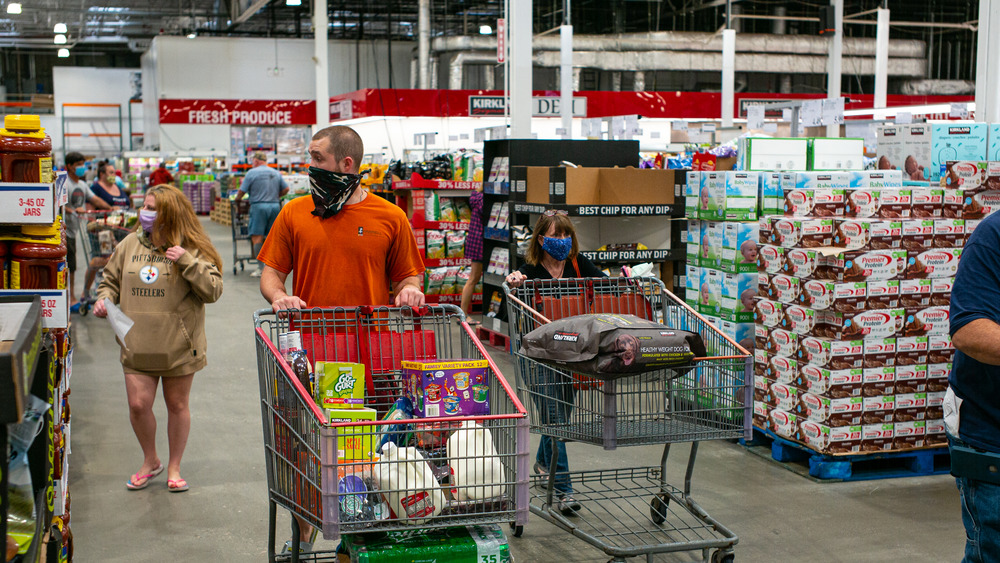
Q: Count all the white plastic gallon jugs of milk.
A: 2